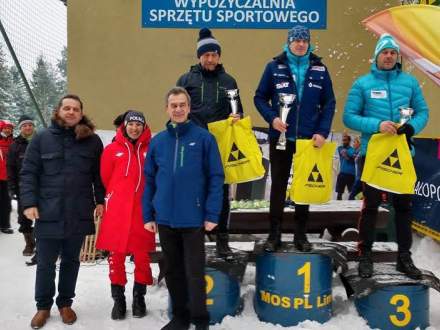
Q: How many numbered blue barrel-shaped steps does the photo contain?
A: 3